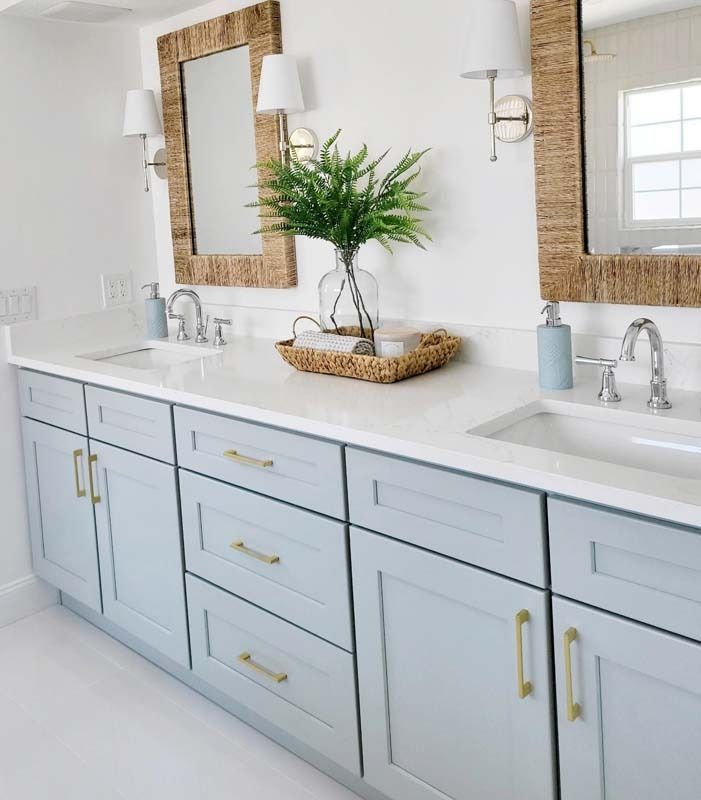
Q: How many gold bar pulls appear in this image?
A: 7